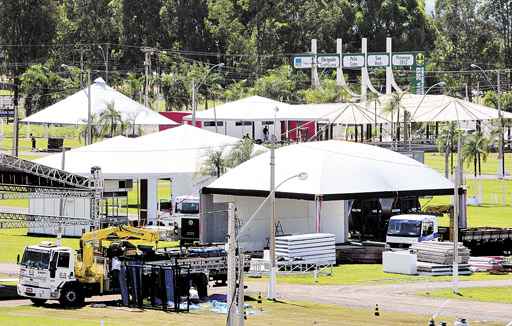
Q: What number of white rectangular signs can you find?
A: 5